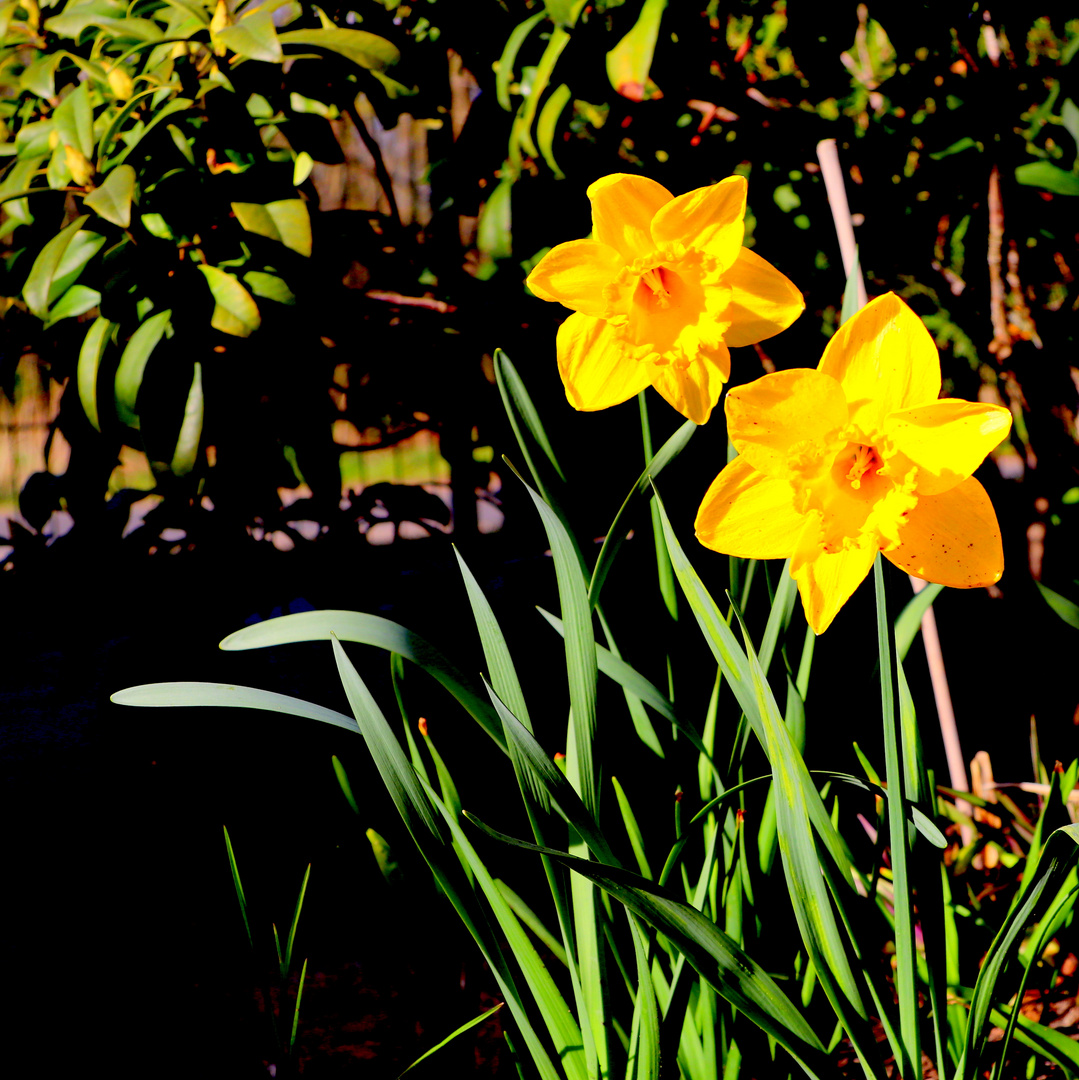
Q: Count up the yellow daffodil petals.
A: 12